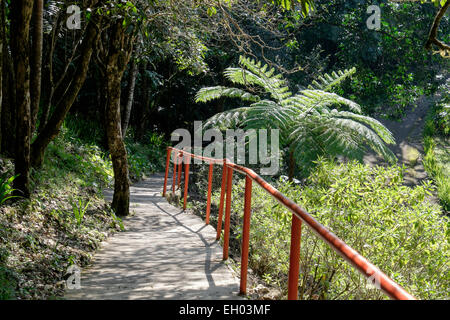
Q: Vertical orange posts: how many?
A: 9